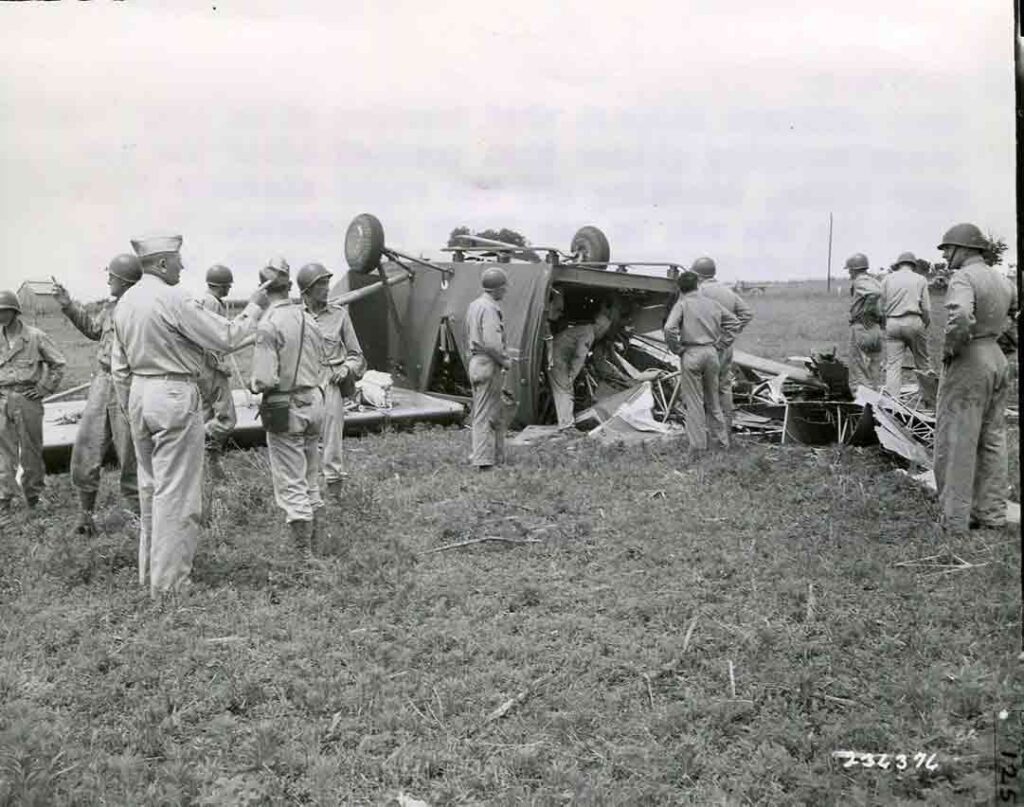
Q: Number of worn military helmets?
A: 9